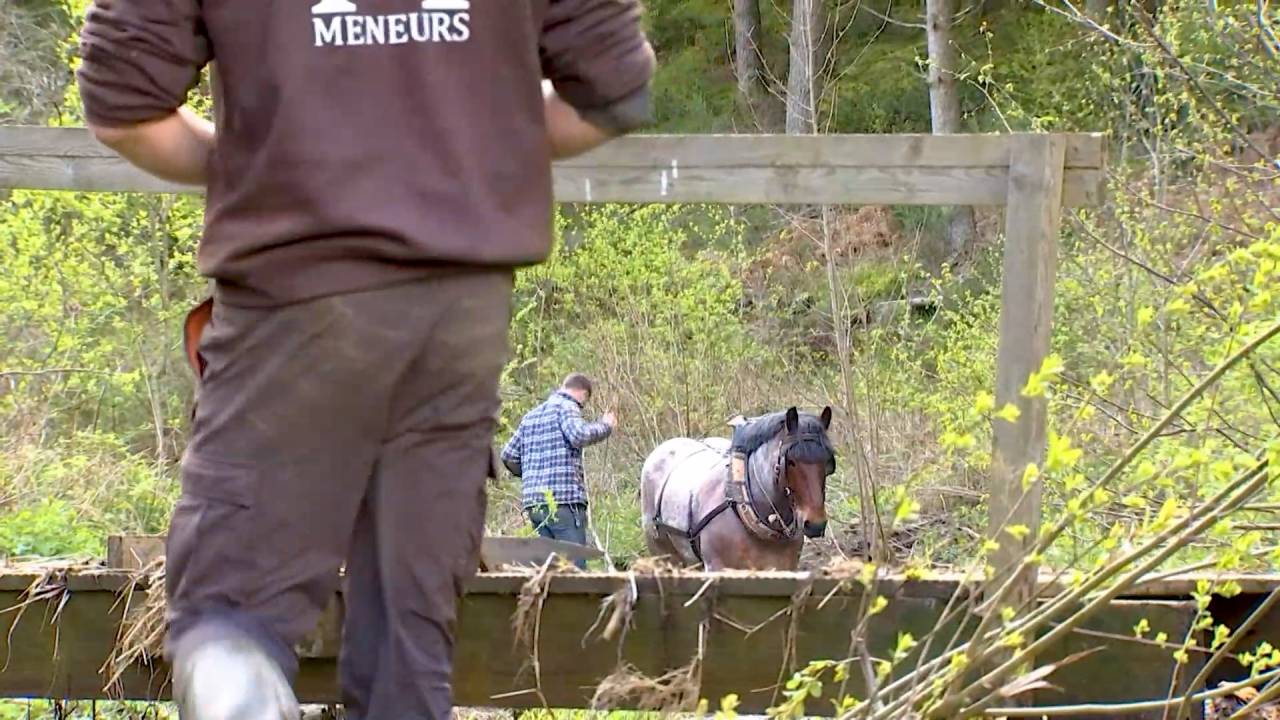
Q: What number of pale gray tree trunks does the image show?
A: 3